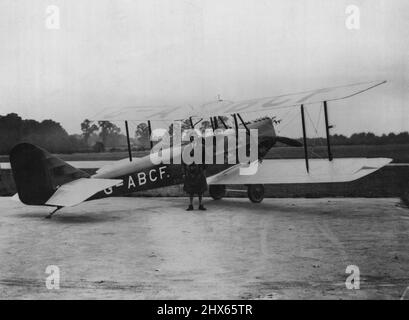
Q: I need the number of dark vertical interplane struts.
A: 4